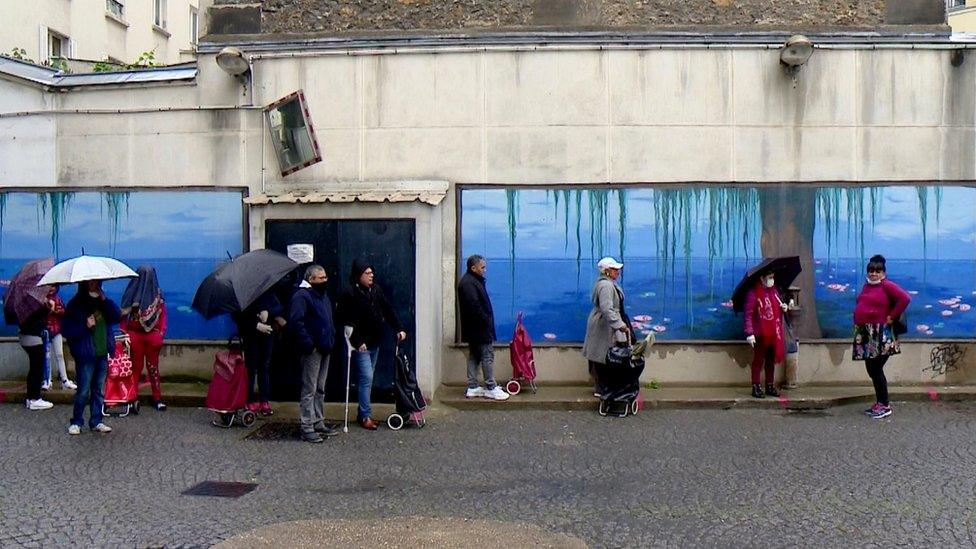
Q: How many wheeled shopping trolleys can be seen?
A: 5